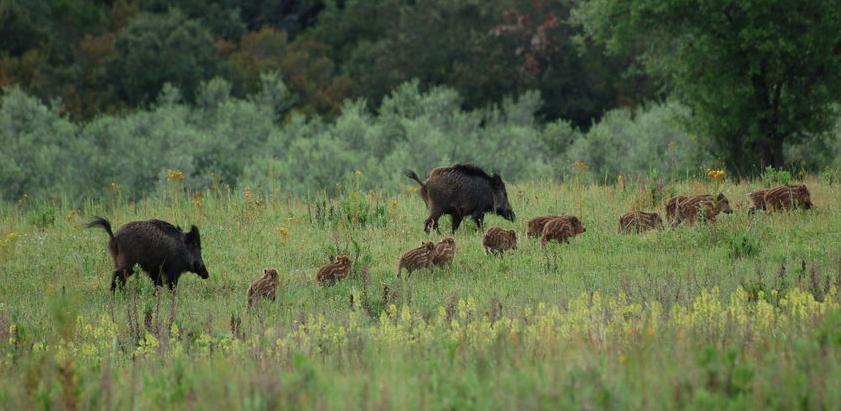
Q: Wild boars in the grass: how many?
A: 14